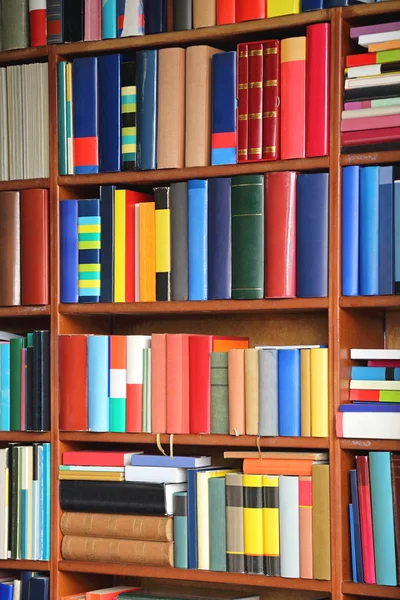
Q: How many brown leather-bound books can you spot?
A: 2